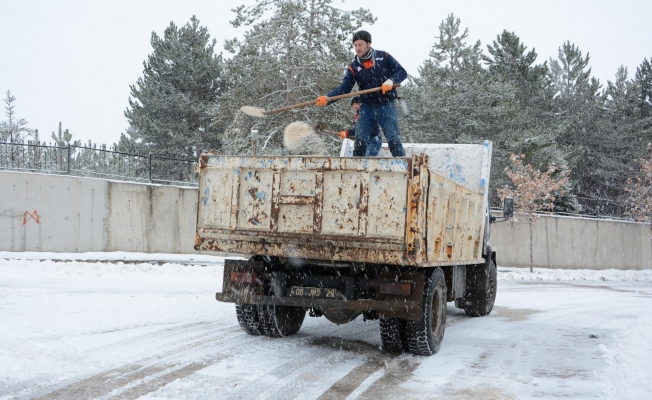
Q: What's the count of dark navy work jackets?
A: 2